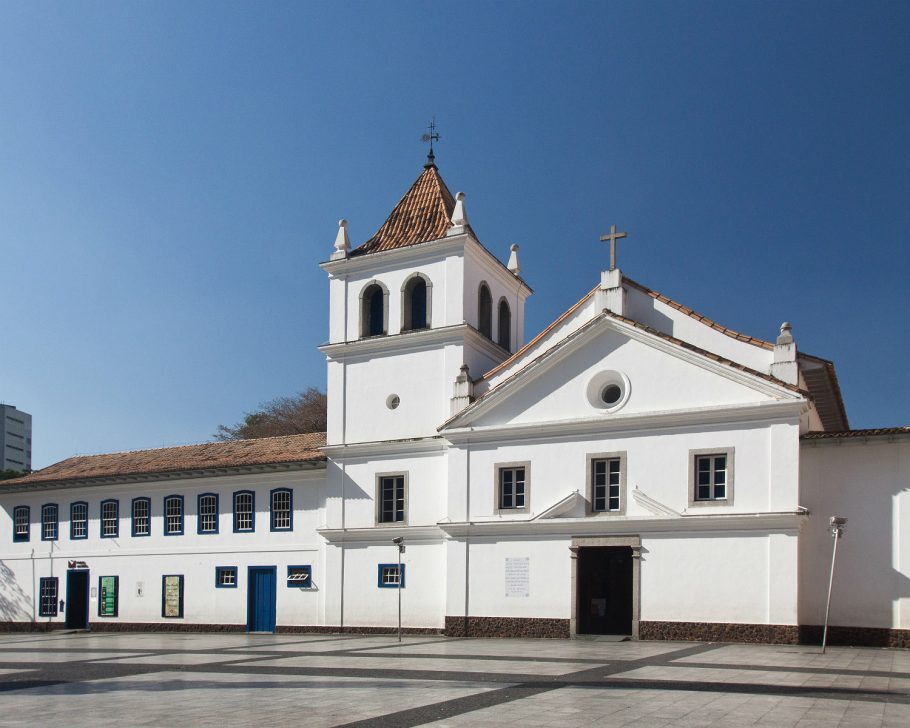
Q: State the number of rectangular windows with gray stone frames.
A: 4